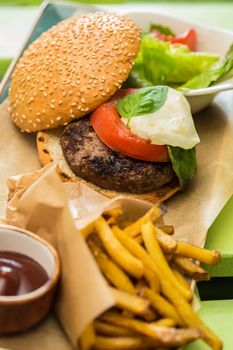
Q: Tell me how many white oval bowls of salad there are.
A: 1